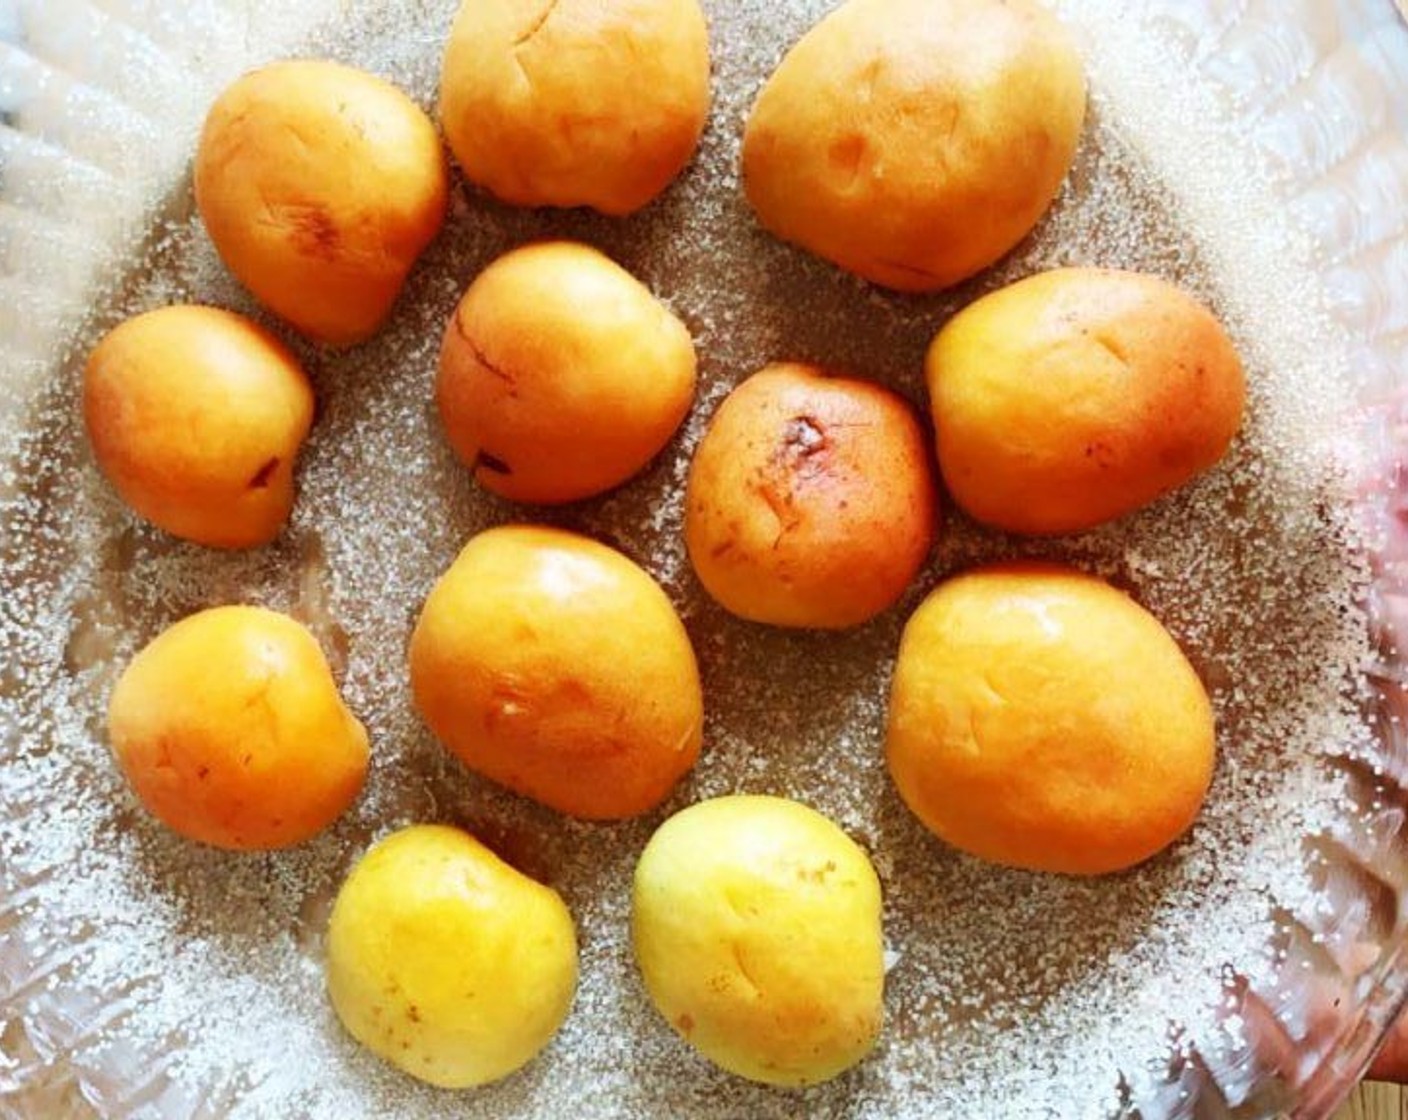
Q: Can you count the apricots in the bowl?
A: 12